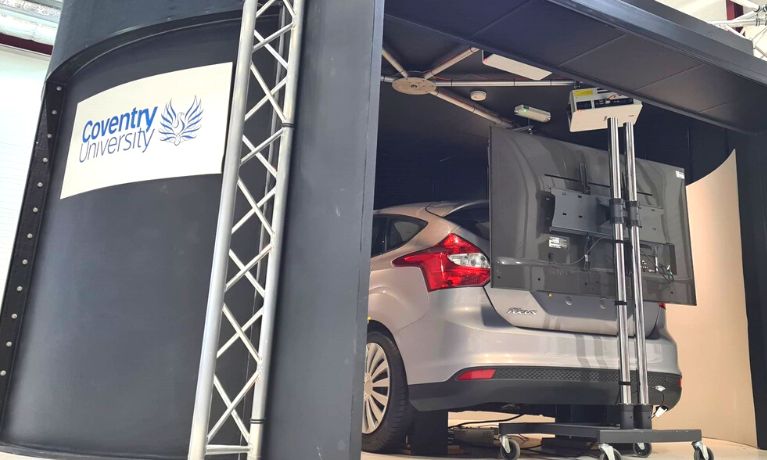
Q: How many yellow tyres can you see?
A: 0